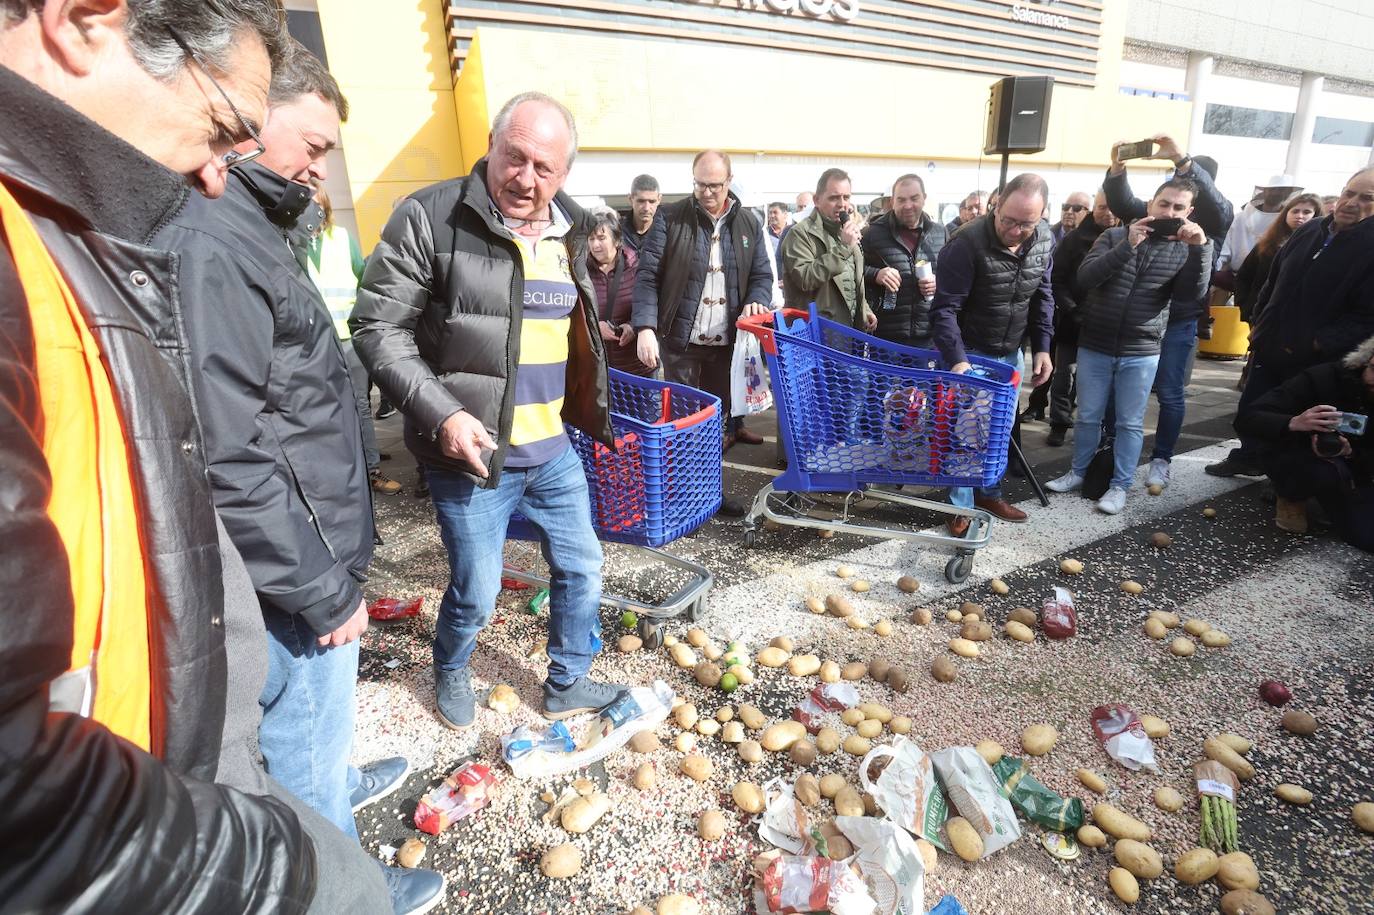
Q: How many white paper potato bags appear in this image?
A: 4